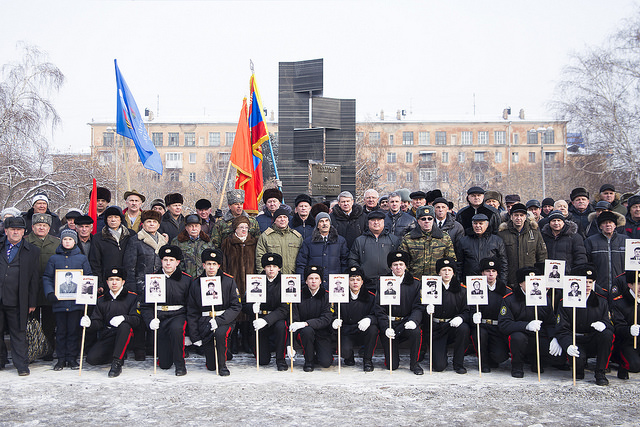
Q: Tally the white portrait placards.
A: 13